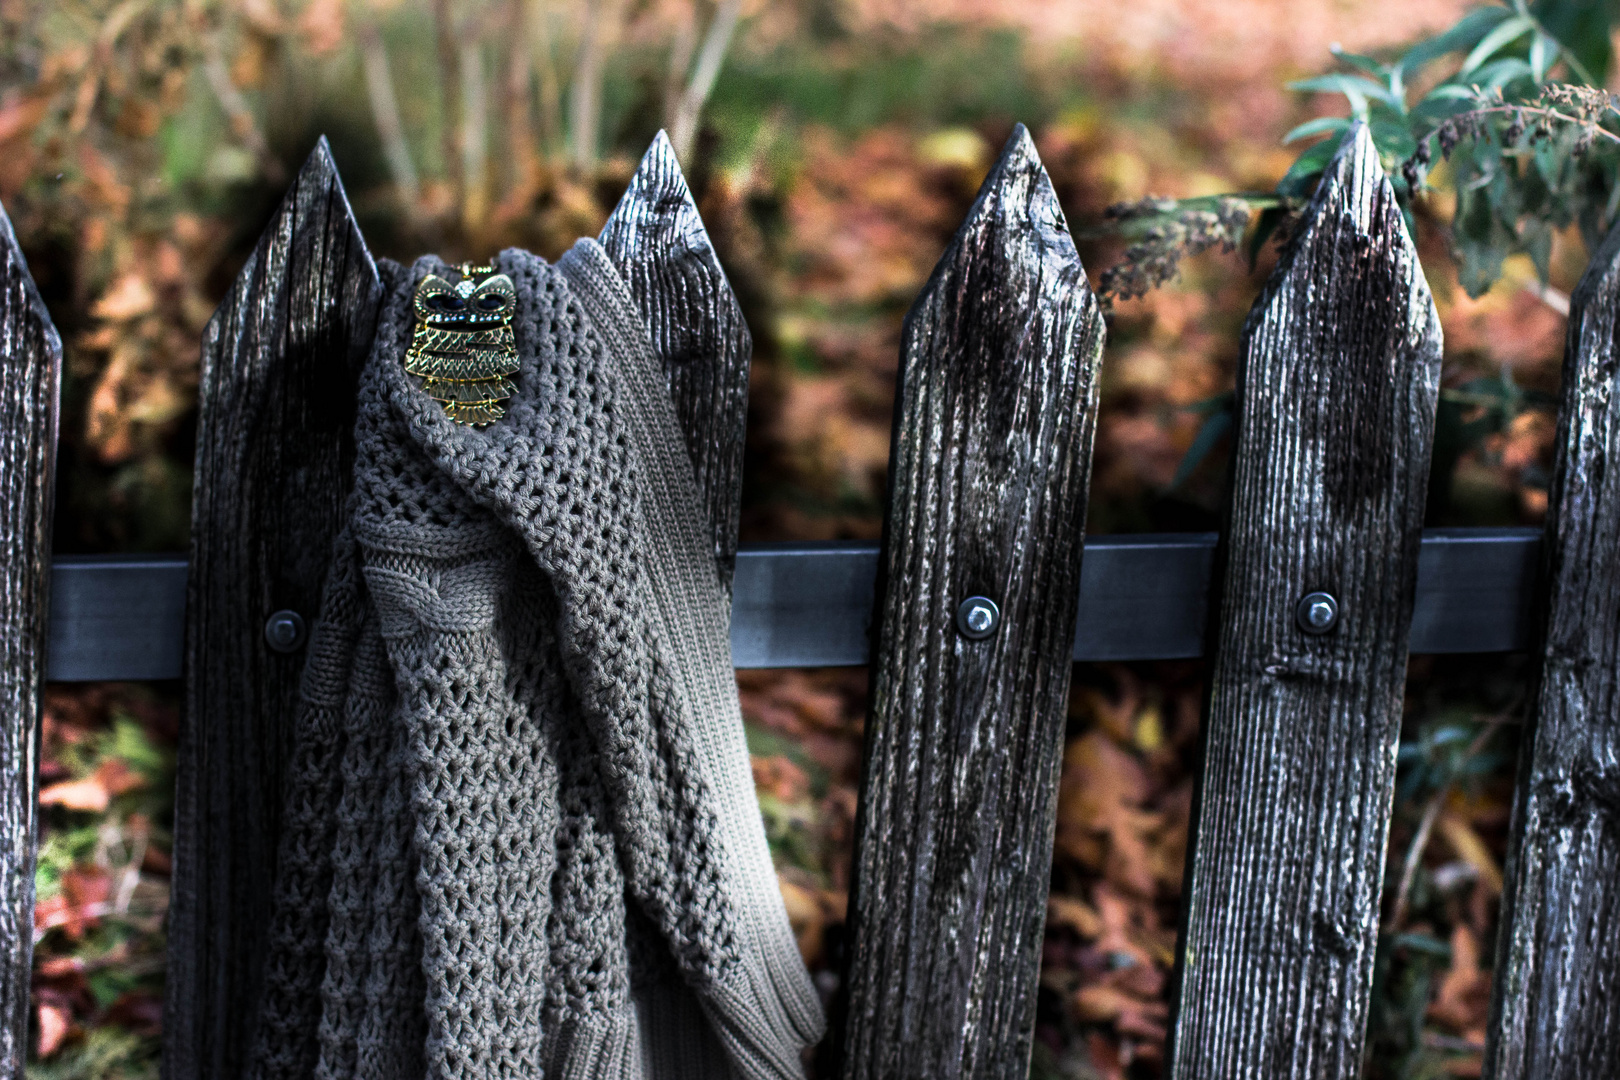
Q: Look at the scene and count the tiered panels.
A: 4